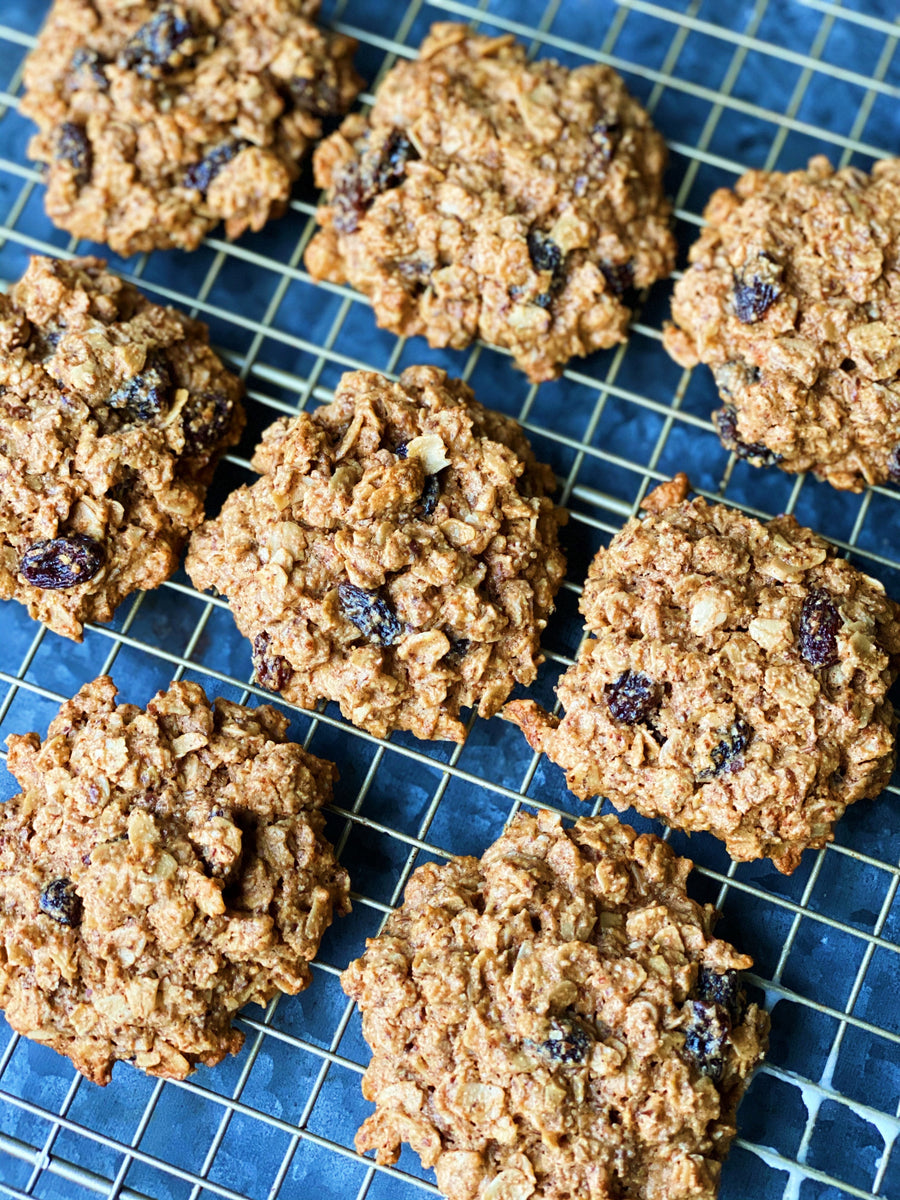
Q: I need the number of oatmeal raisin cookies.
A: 8